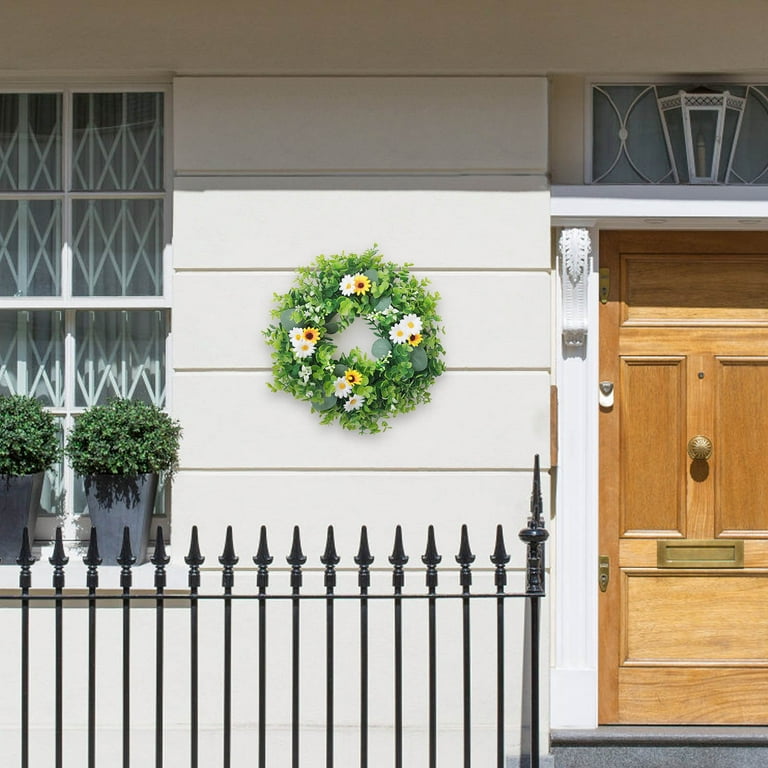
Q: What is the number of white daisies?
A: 7